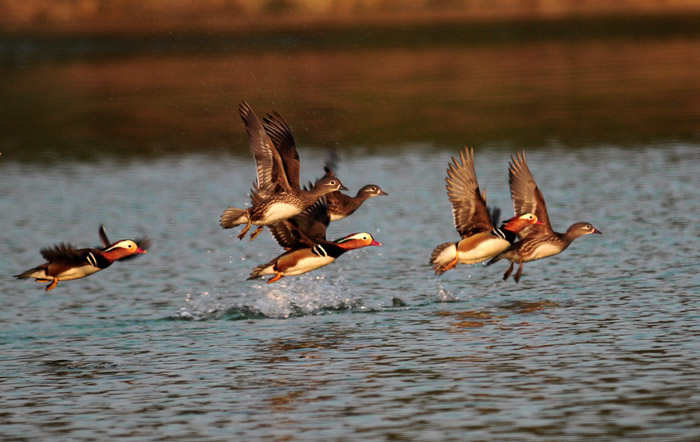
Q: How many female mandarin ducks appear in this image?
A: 3